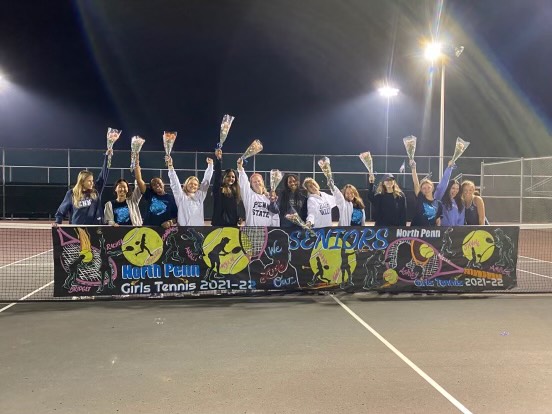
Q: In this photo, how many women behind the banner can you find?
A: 13